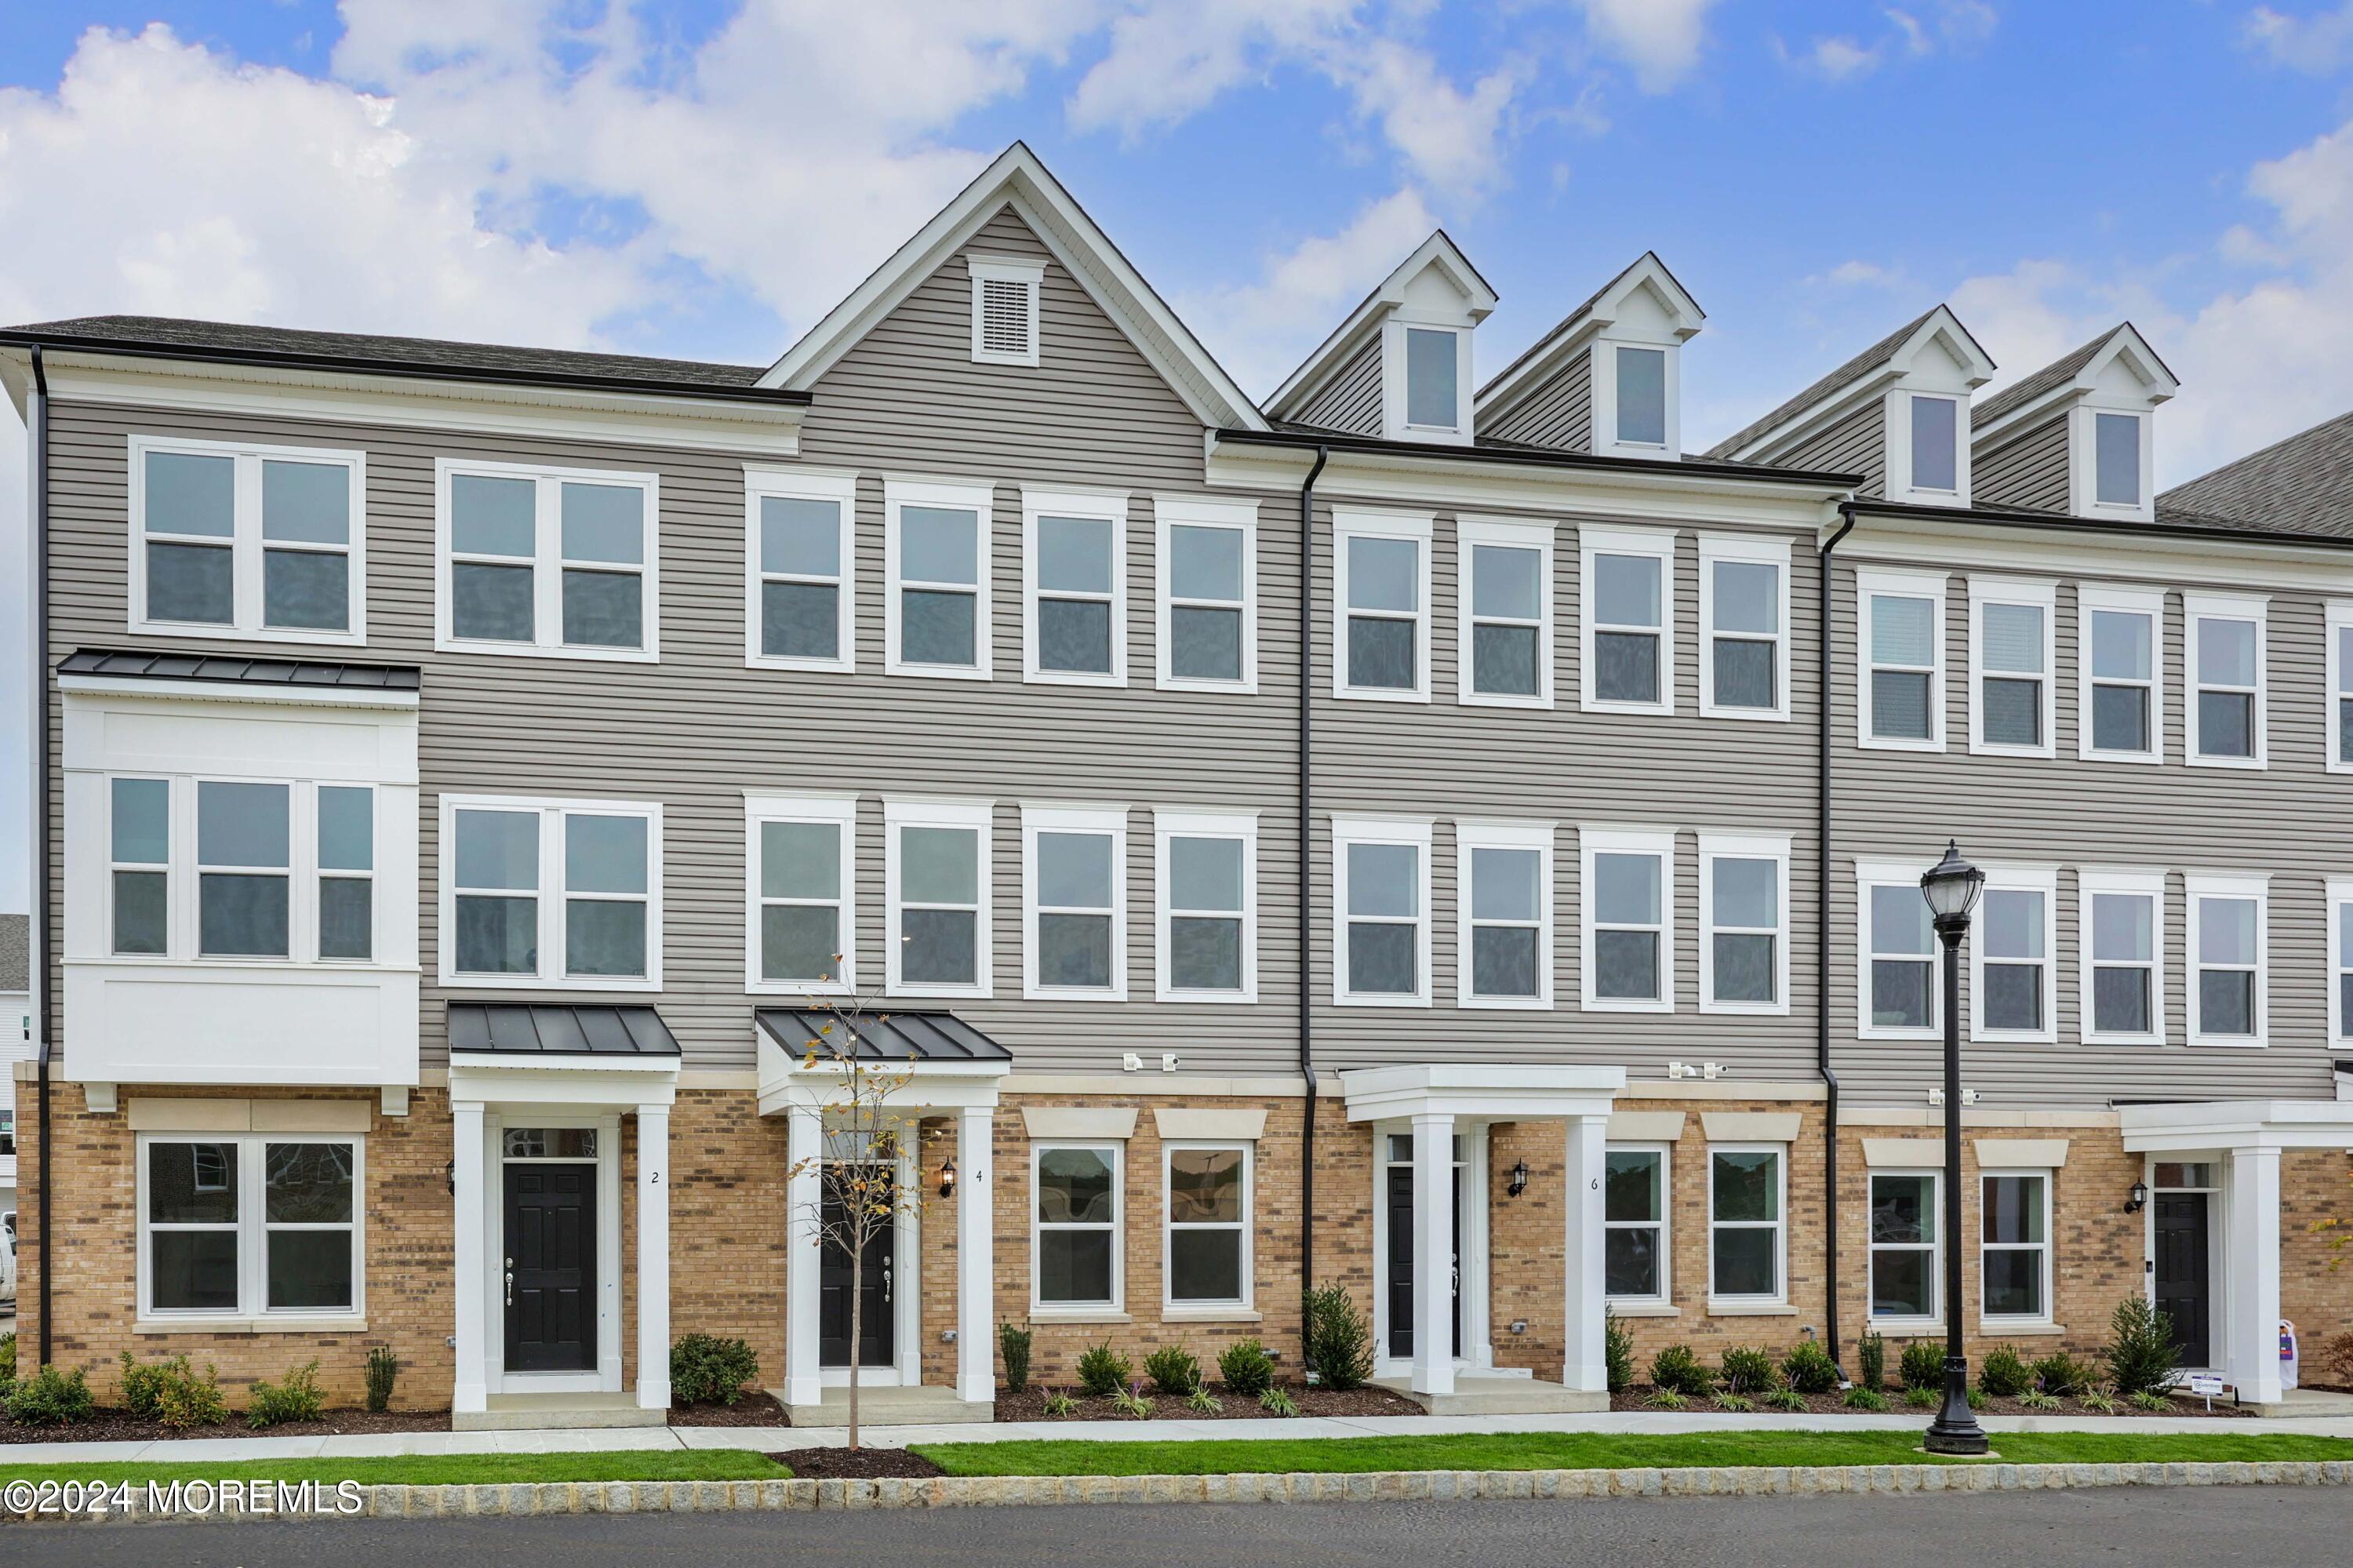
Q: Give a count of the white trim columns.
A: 7